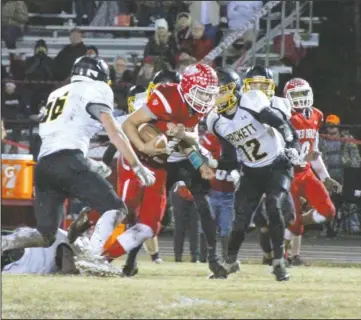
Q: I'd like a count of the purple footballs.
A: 0